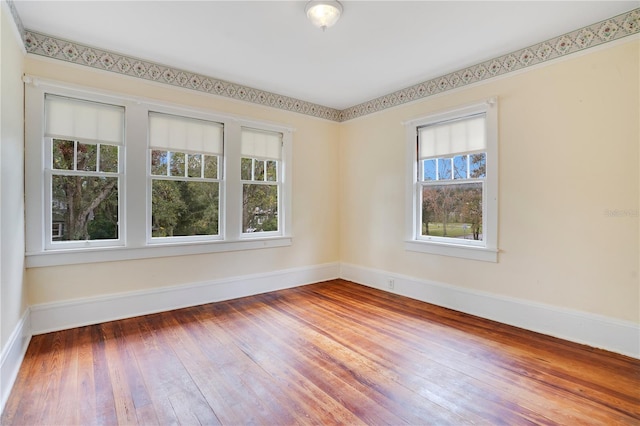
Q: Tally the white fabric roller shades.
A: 4